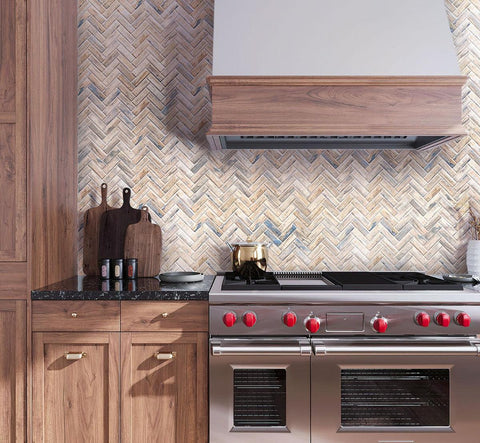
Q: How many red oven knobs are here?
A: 8